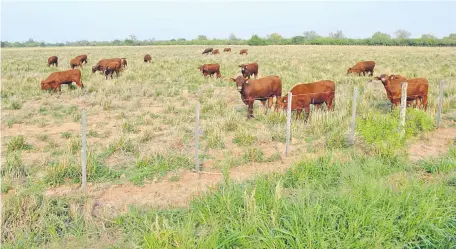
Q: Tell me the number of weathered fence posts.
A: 6